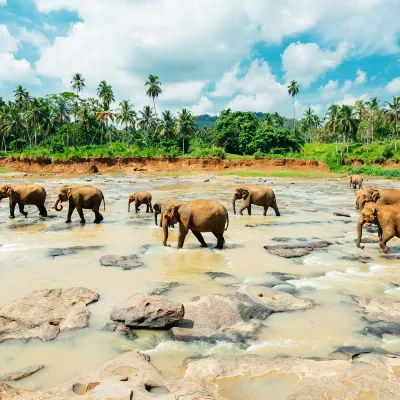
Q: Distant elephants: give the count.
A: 1